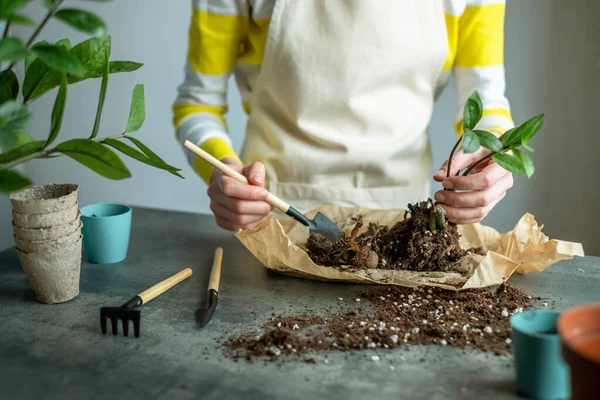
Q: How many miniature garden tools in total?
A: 3